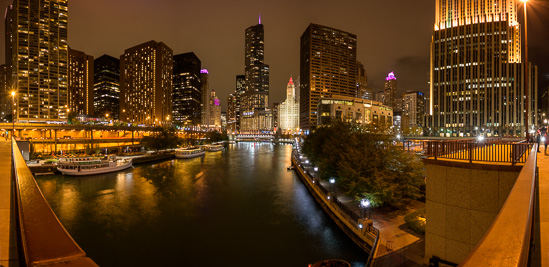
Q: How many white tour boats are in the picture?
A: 3